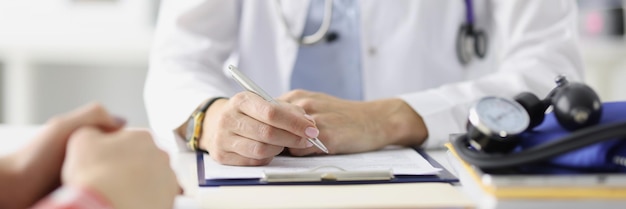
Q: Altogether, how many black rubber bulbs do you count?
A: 1